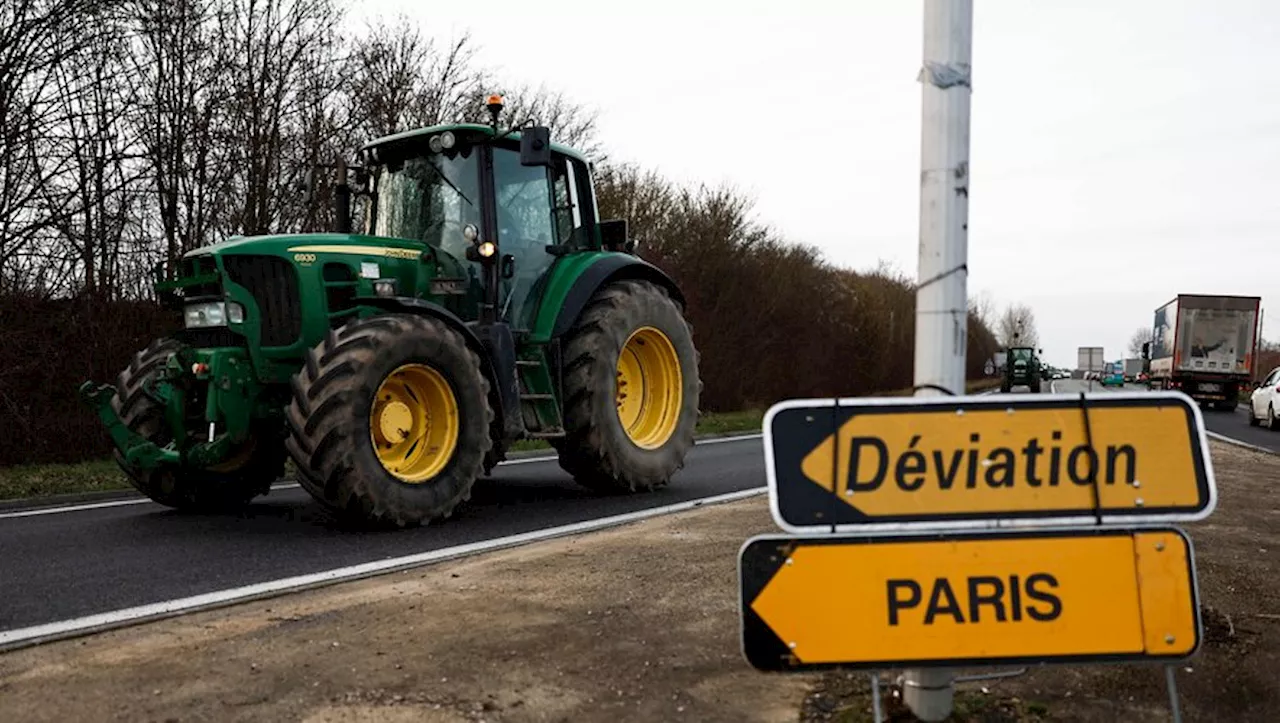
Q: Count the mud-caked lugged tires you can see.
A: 3